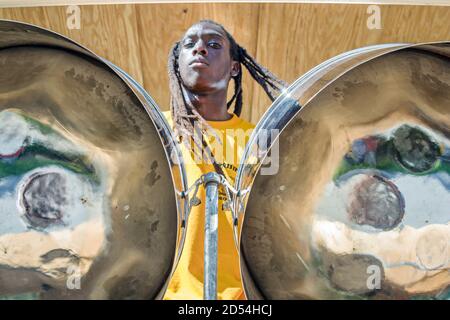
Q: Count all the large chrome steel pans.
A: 2